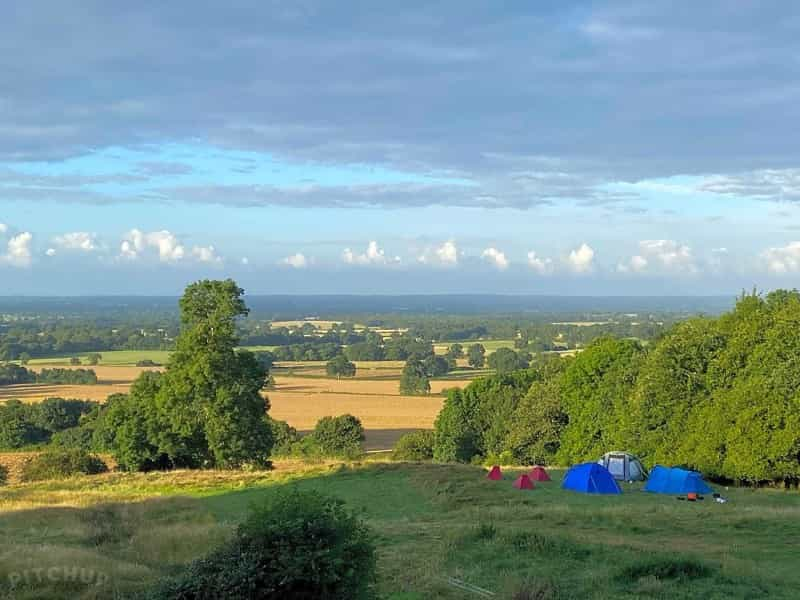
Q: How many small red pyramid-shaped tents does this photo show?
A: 3